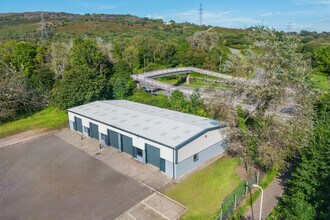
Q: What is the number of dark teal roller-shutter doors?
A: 5